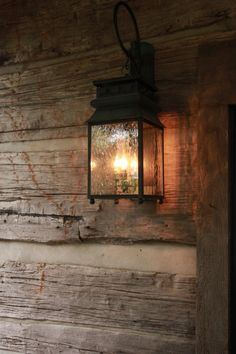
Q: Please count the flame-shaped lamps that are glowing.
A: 3